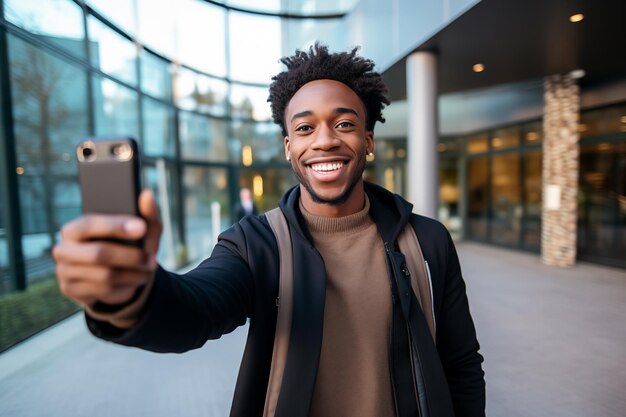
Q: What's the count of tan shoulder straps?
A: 2